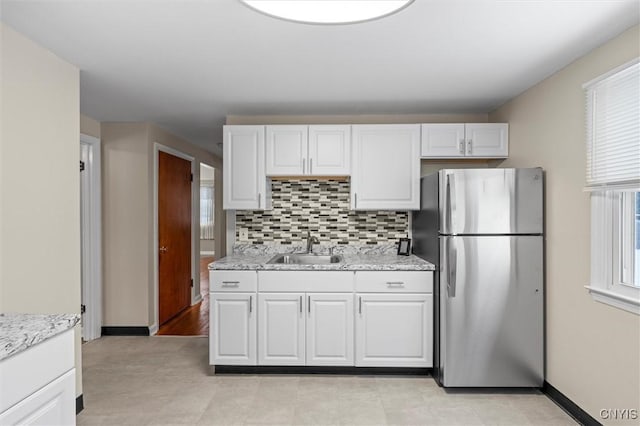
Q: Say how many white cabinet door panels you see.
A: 11